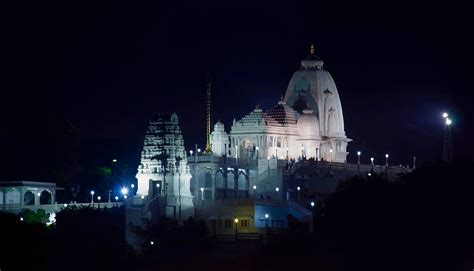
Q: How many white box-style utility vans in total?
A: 0